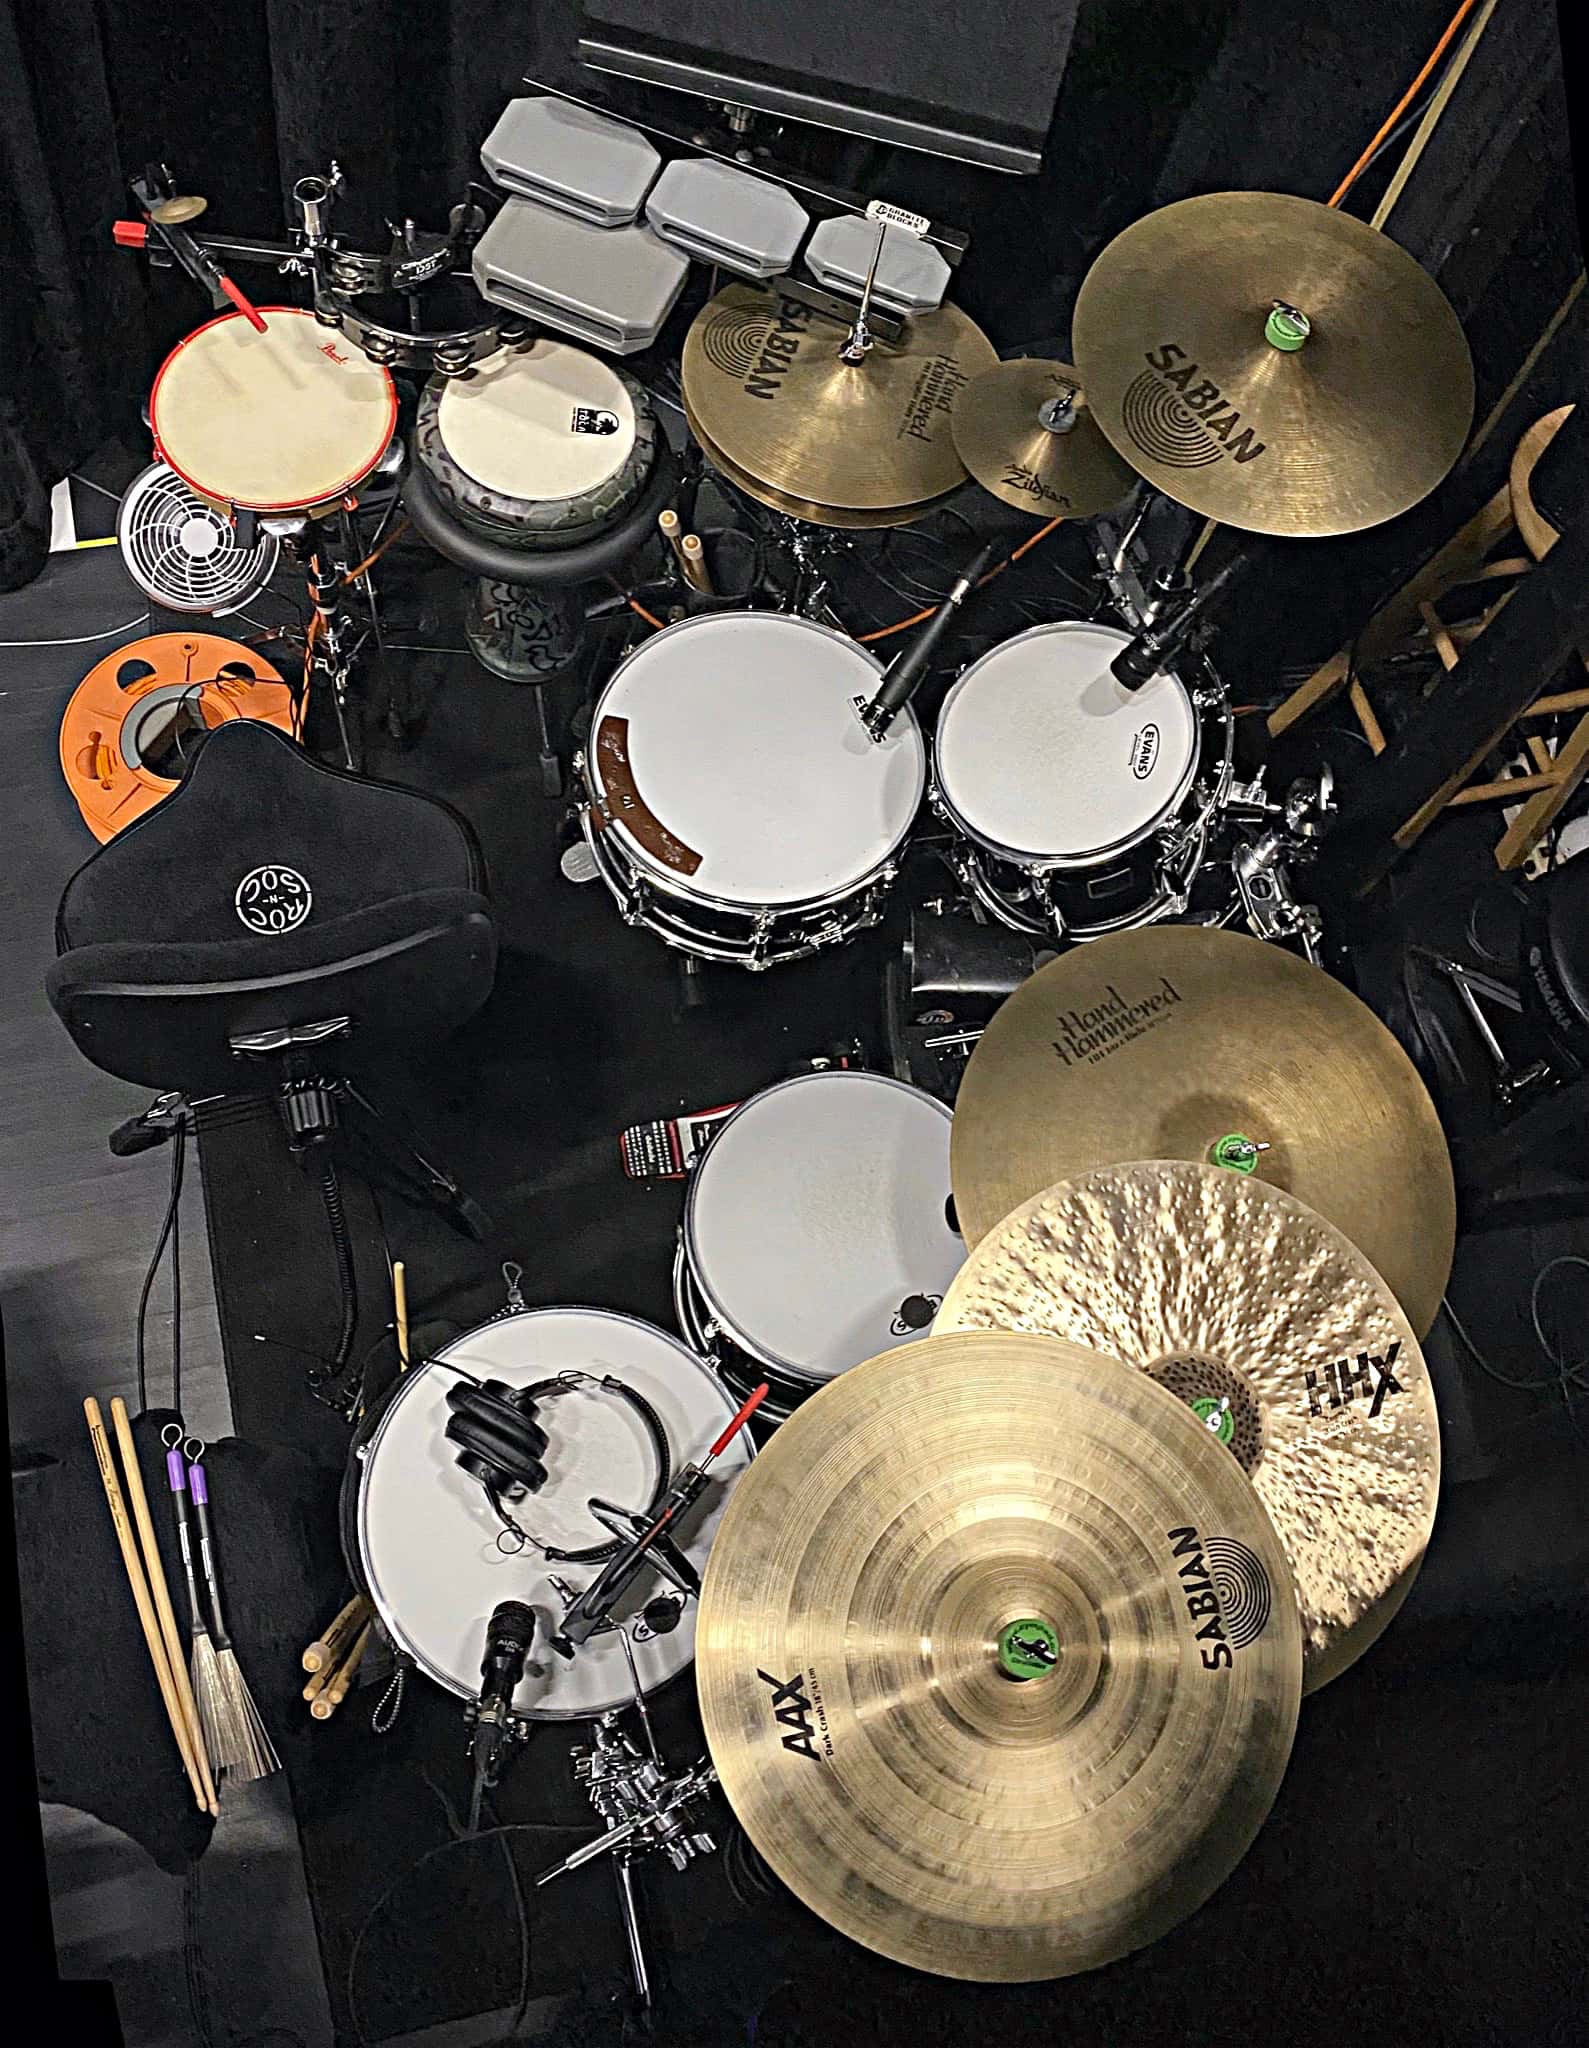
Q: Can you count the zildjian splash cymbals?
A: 1